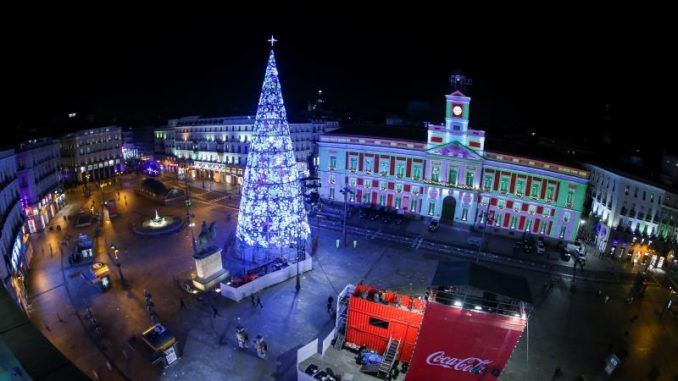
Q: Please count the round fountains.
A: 1